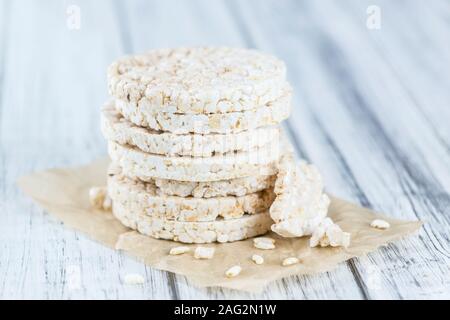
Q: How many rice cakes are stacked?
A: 7